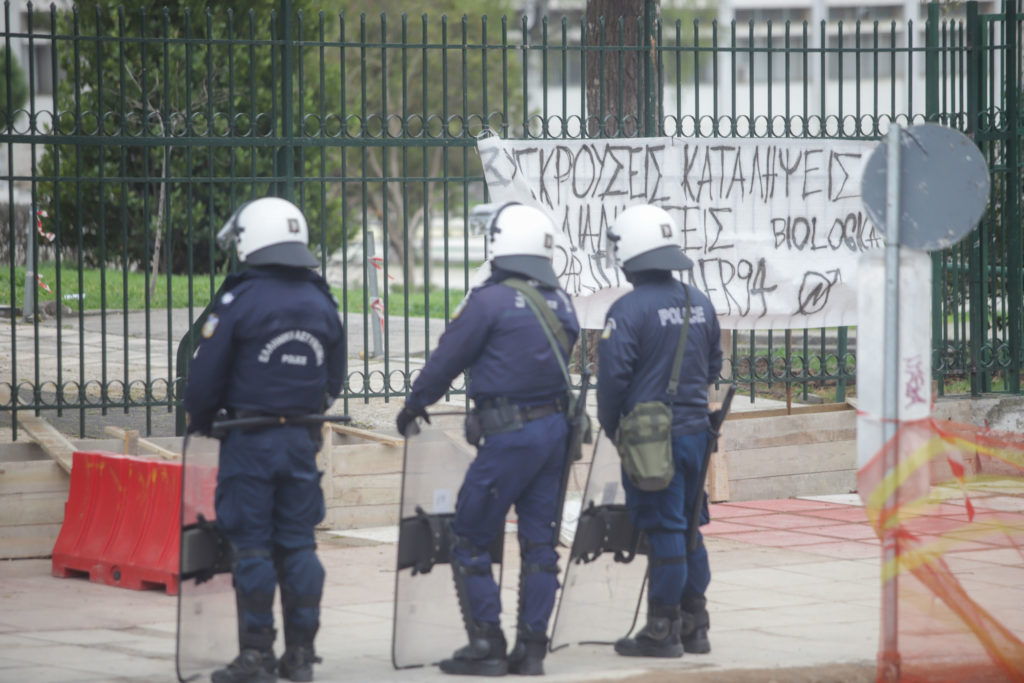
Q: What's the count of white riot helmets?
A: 3